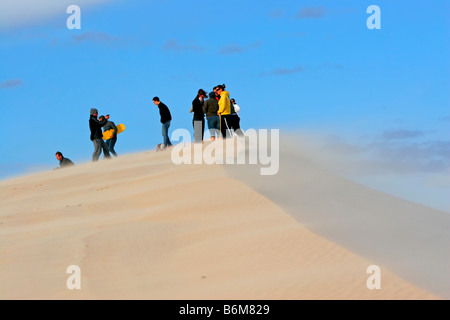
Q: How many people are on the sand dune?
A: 9